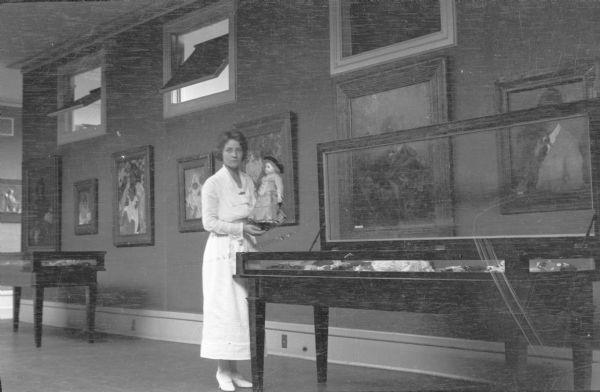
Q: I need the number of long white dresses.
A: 1